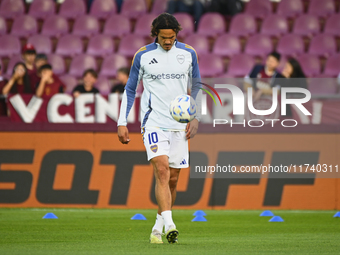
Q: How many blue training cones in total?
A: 7